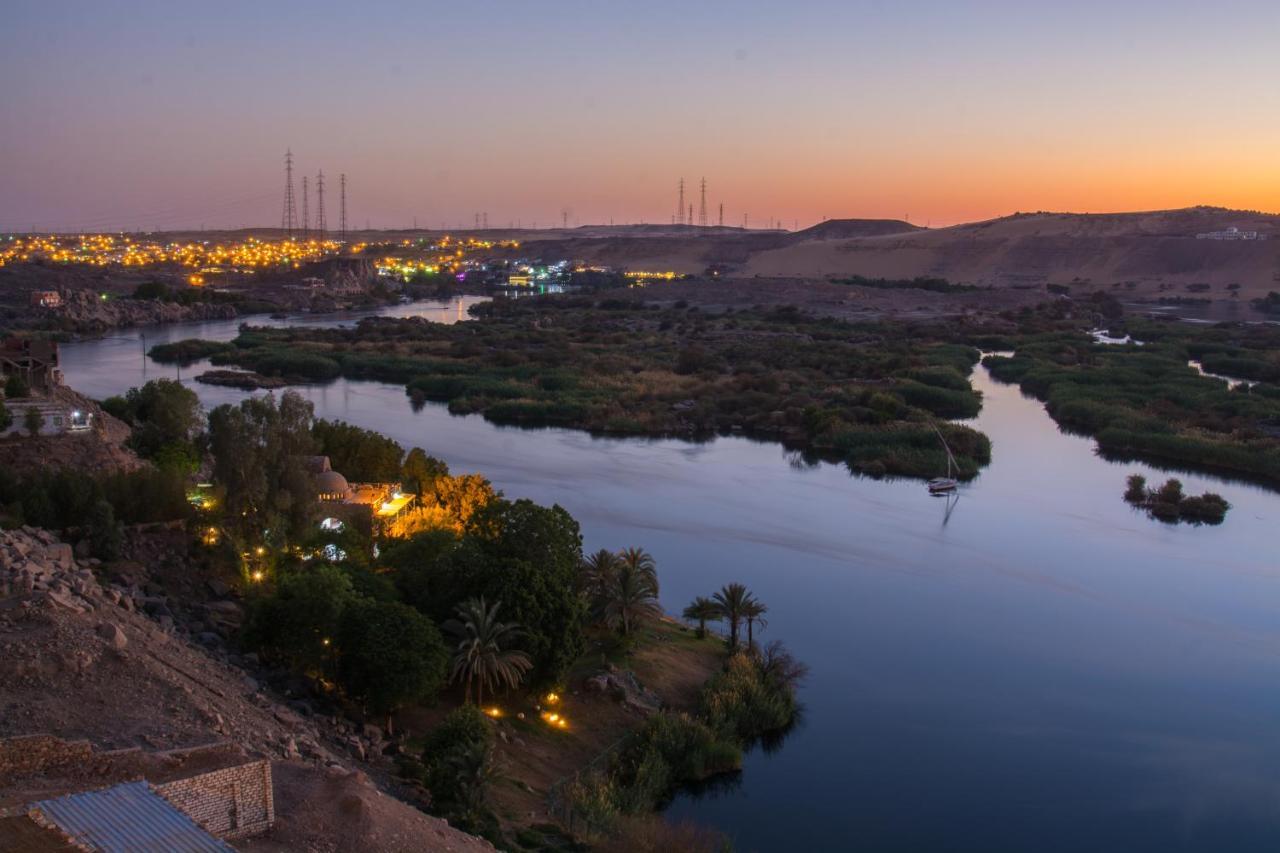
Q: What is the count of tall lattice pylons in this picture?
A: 6